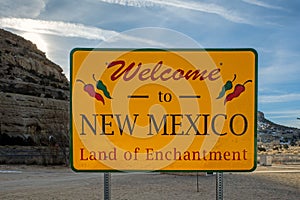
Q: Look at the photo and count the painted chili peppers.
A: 4